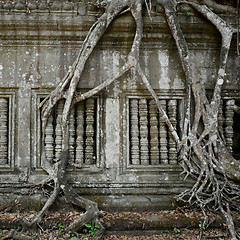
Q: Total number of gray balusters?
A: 13